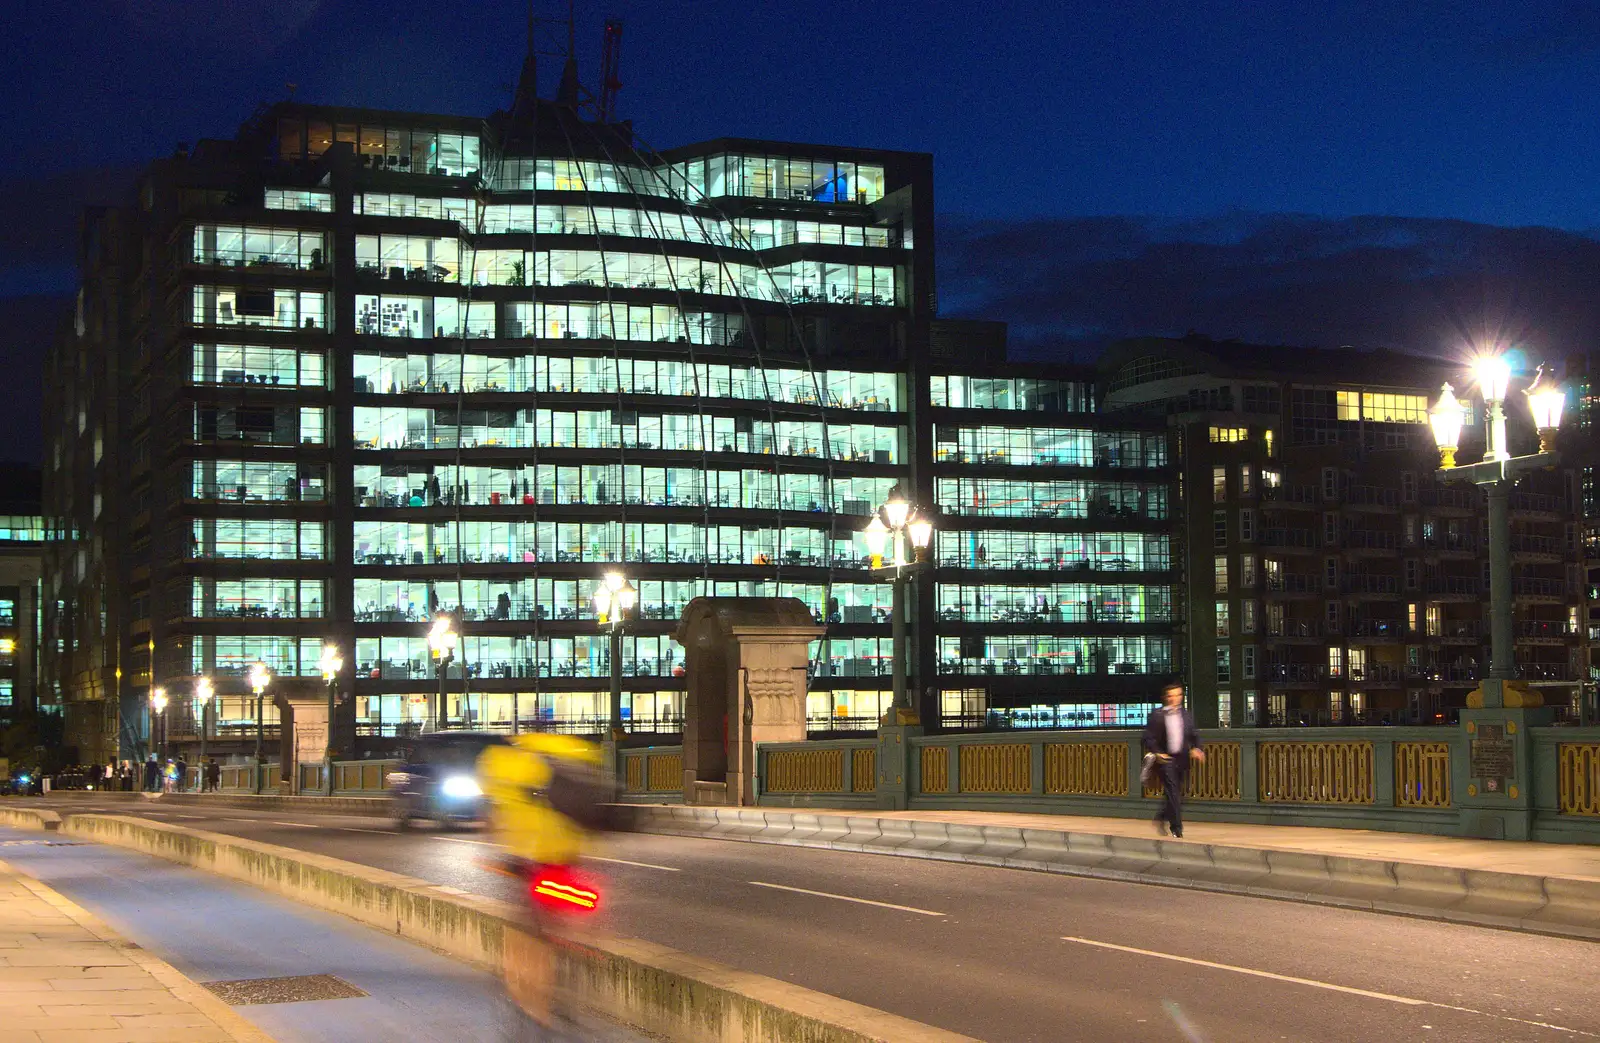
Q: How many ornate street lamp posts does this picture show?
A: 8